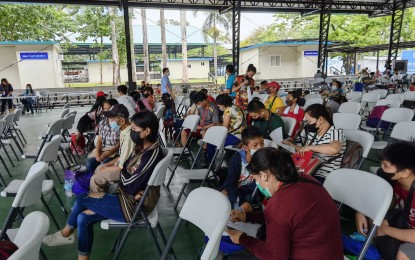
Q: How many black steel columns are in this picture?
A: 4